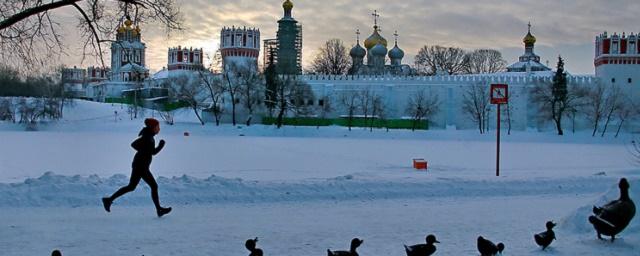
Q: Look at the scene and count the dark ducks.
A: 7